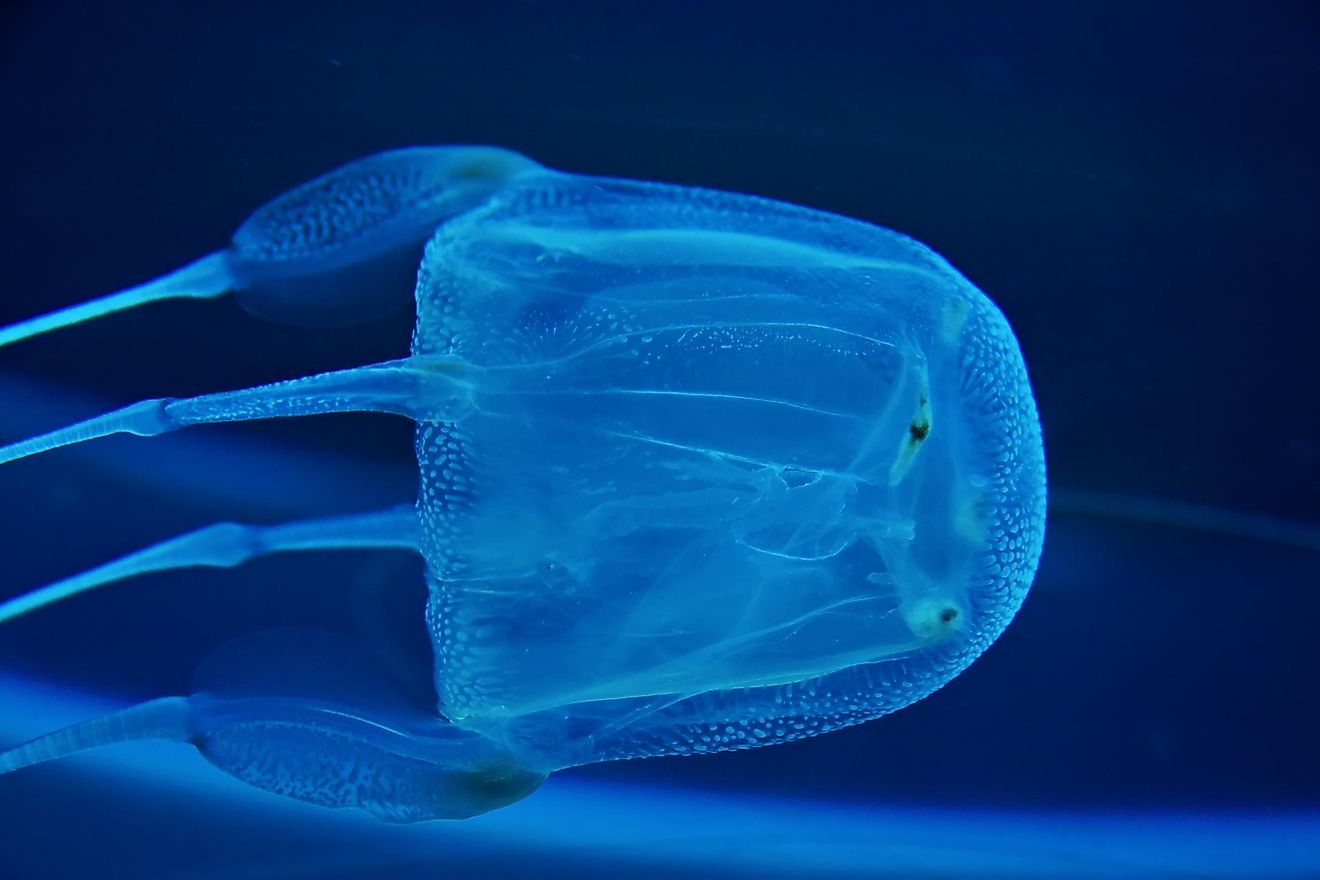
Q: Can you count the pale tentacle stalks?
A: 4